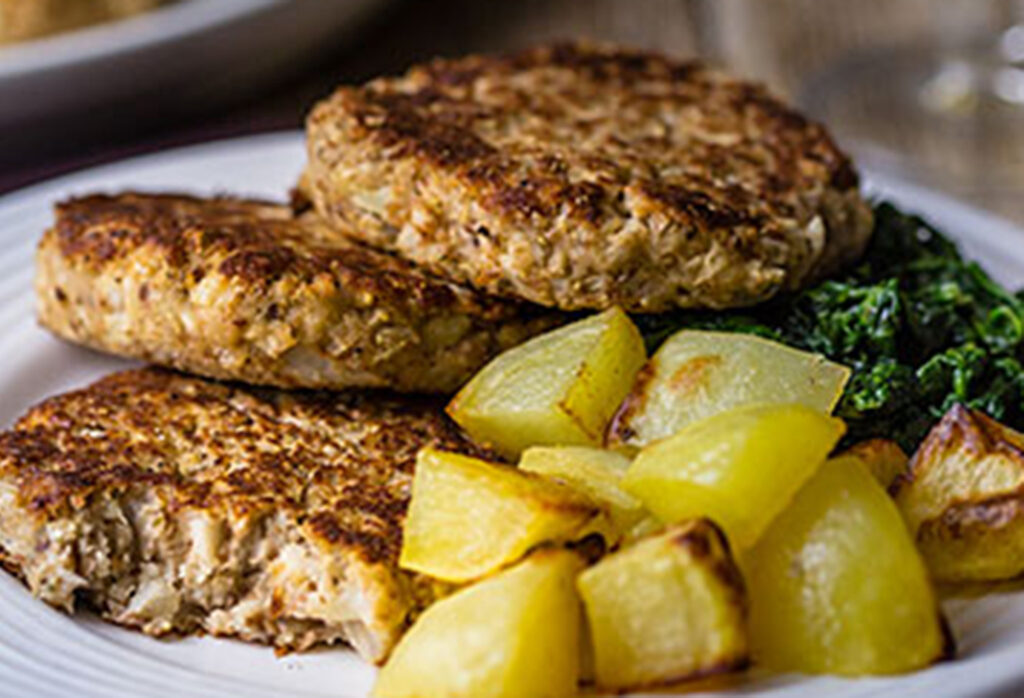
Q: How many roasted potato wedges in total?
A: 10